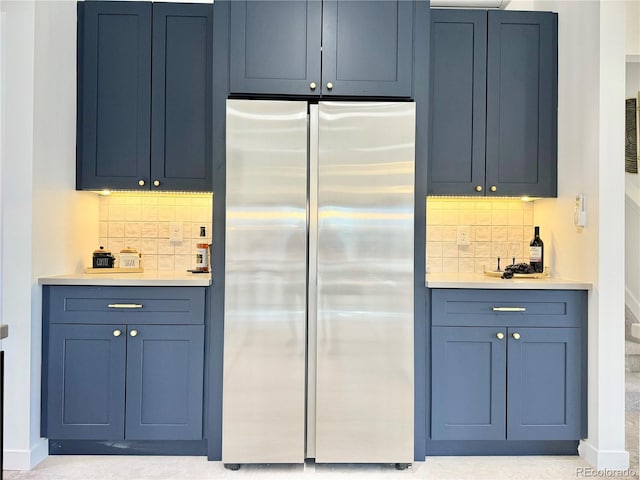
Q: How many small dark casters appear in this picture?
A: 2